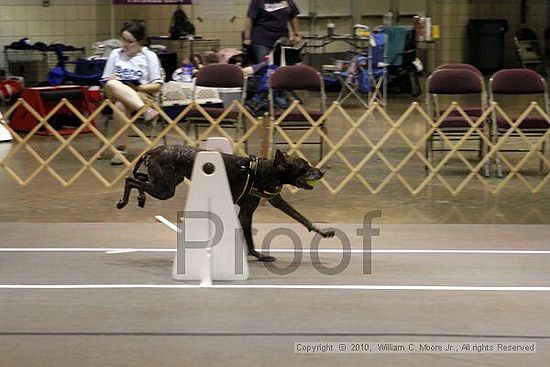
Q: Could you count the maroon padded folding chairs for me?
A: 5